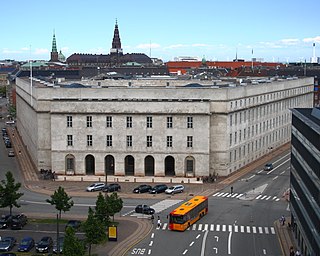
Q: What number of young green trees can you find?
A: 6